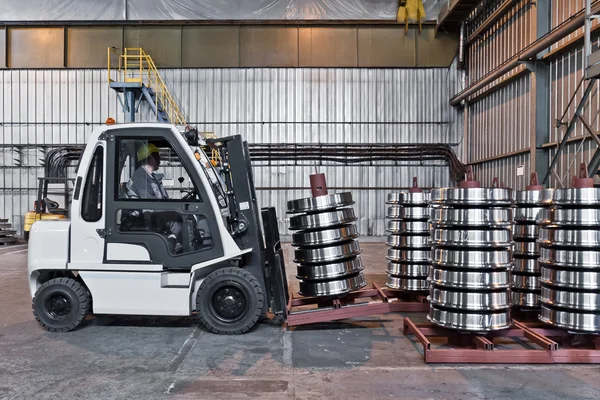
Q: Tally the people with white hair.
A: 0